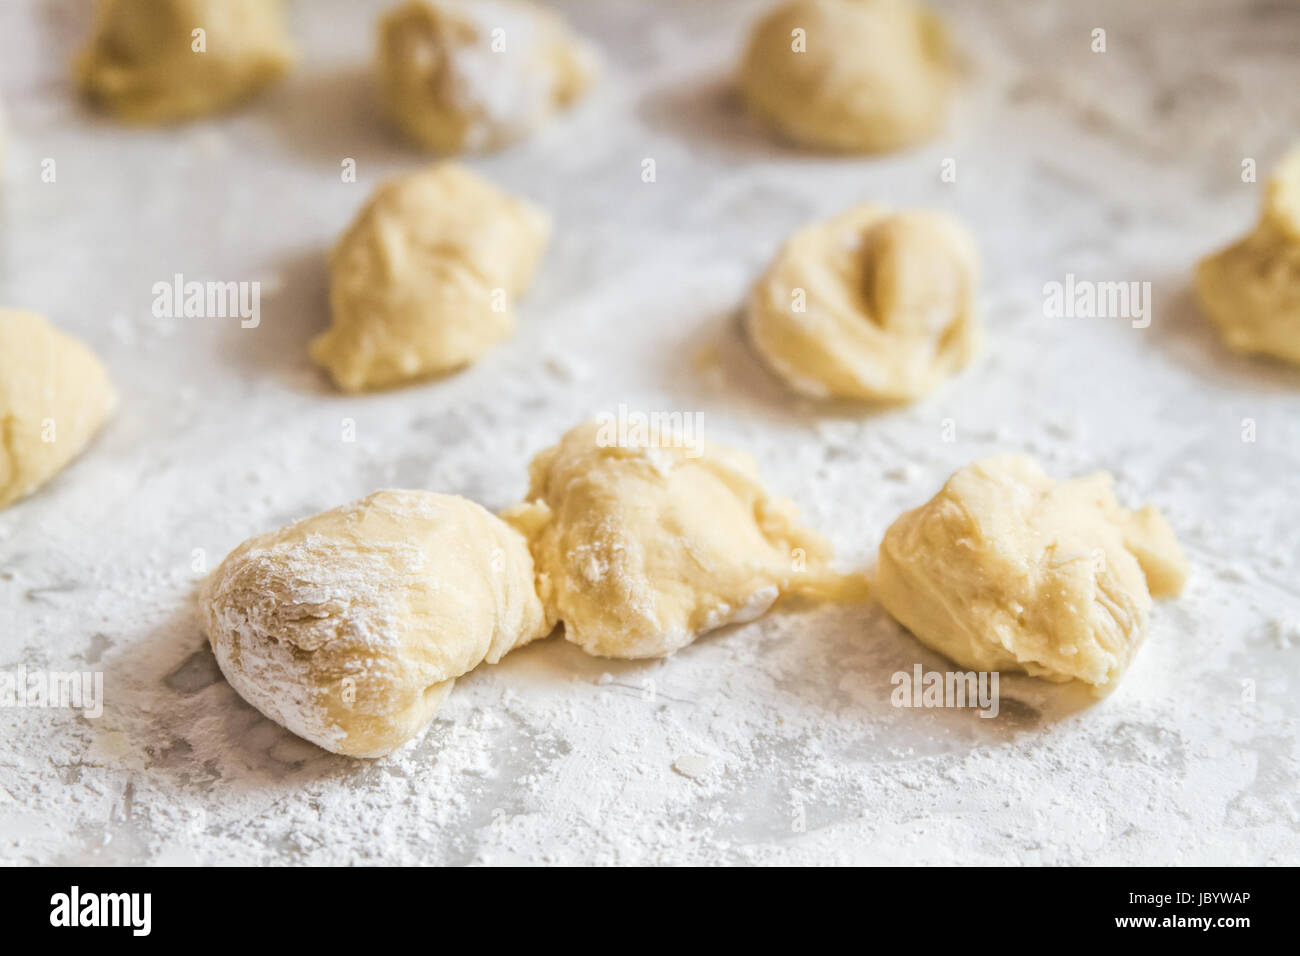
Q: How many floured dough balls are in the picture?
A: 10